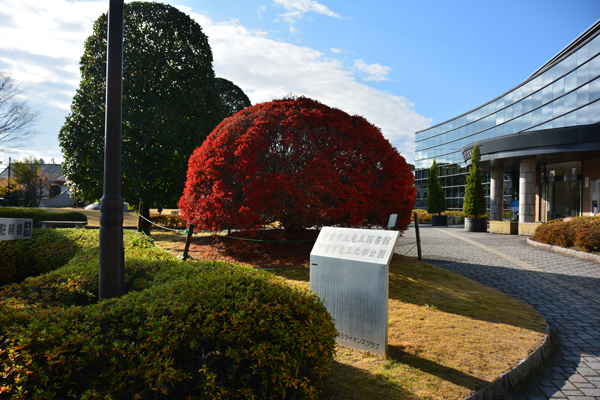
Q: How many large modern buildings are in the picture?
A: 1